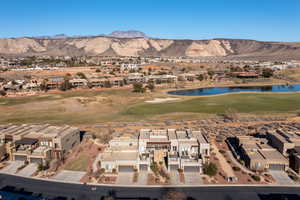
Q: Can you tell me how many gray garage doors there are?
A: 7